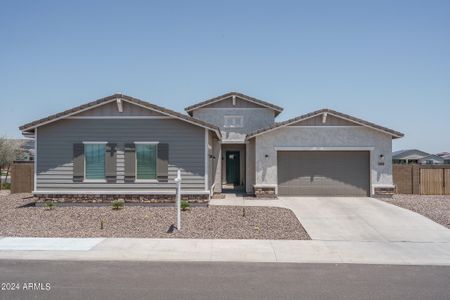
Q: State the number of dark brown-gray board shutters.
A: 4